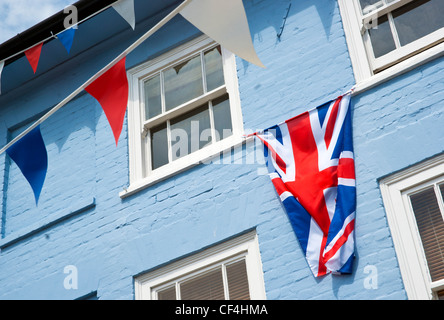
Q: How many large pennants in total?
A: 3